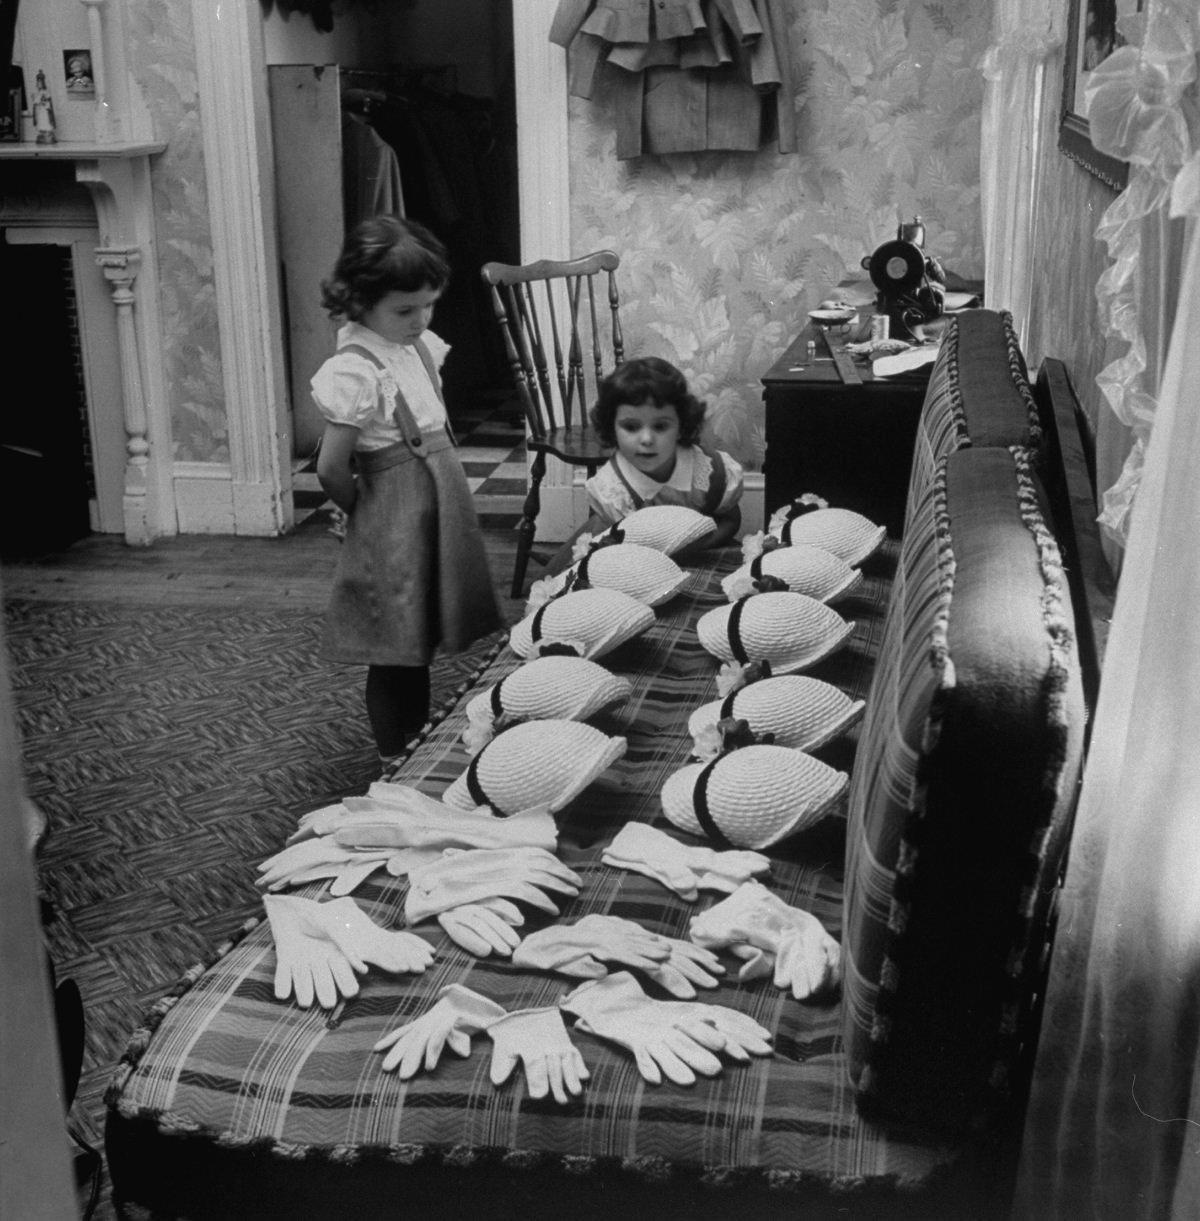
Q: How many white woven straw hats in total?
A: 10